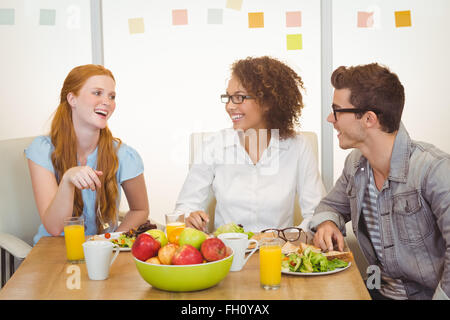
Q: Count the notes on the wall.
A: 11